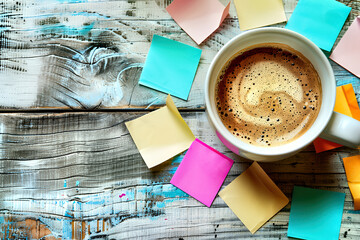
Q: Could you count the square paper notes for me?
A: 11